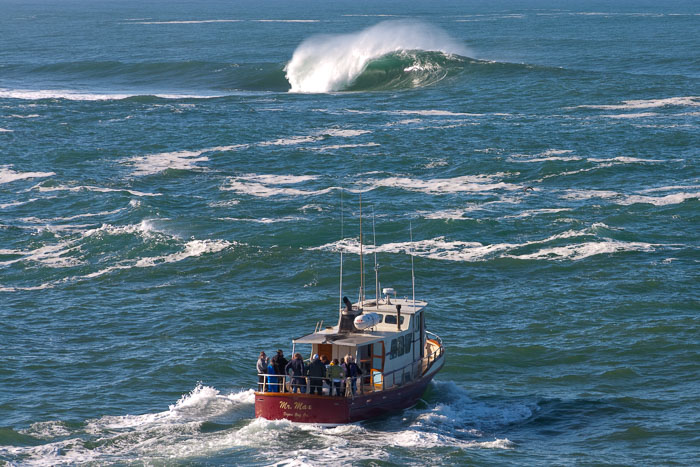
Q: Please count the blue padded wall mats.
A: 0